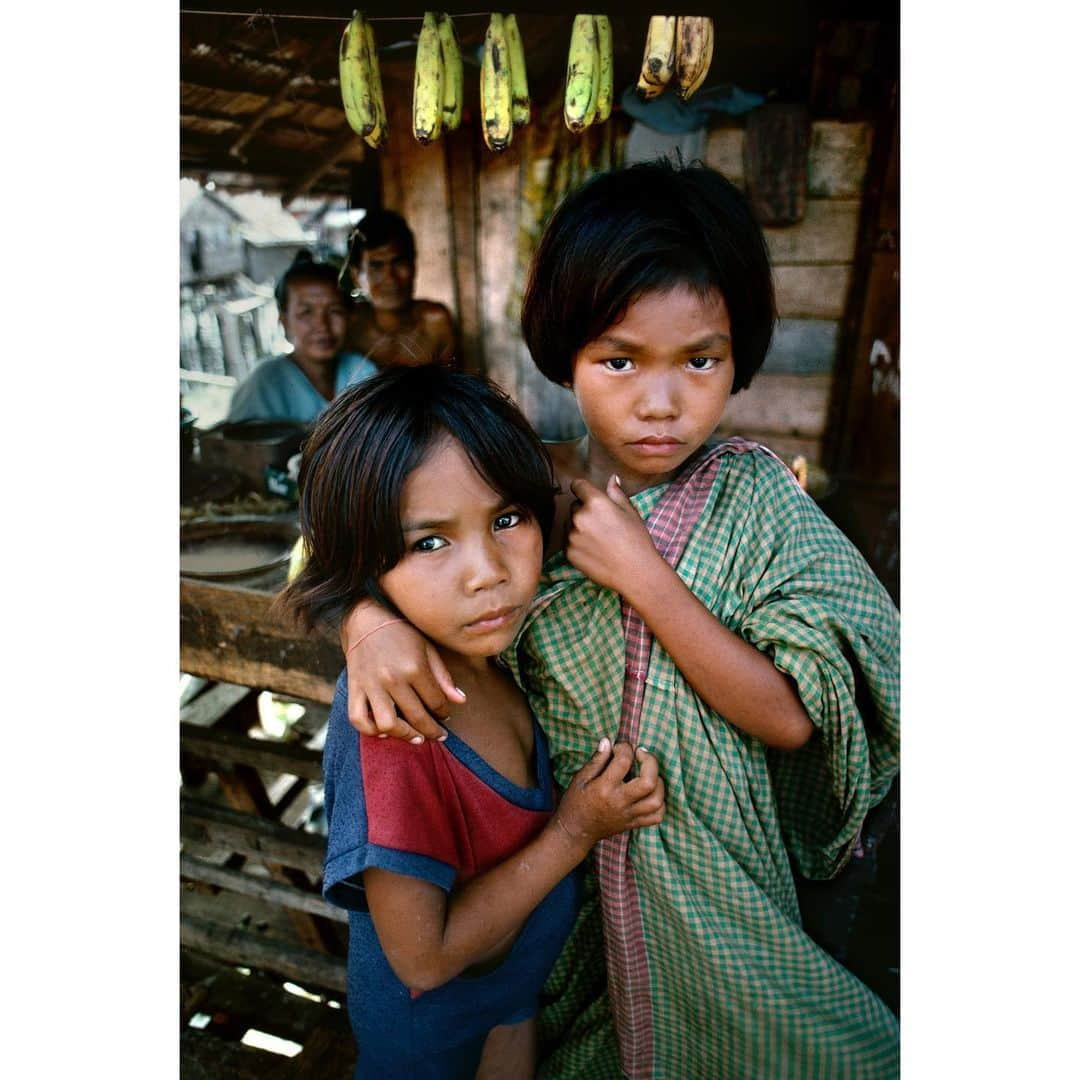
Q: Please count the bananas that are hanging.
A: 10